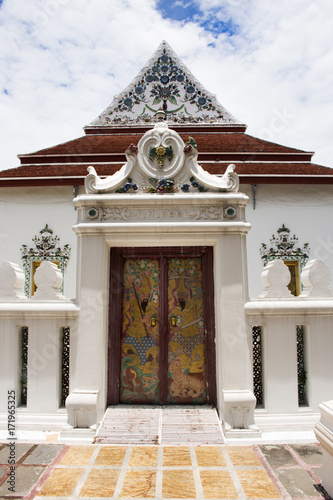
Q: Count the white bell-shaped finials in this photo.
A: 4